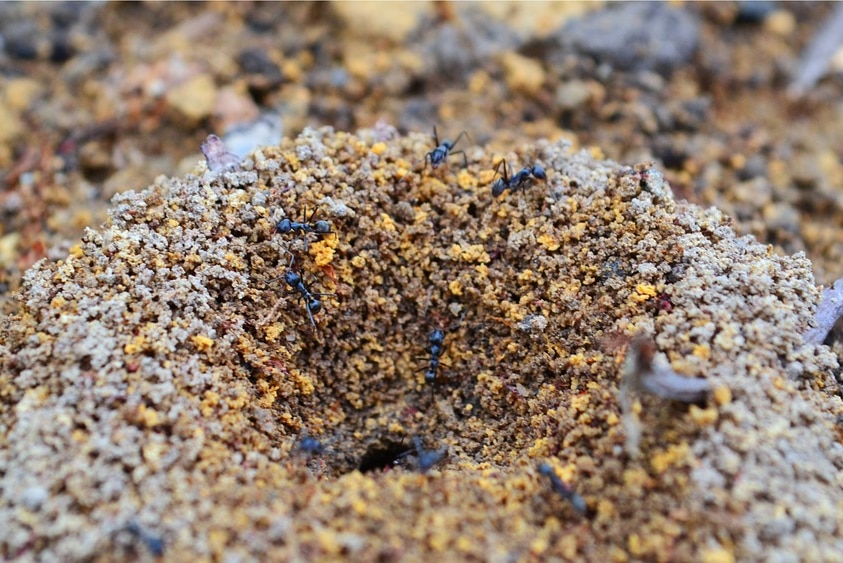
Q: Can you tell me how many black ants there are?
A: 9